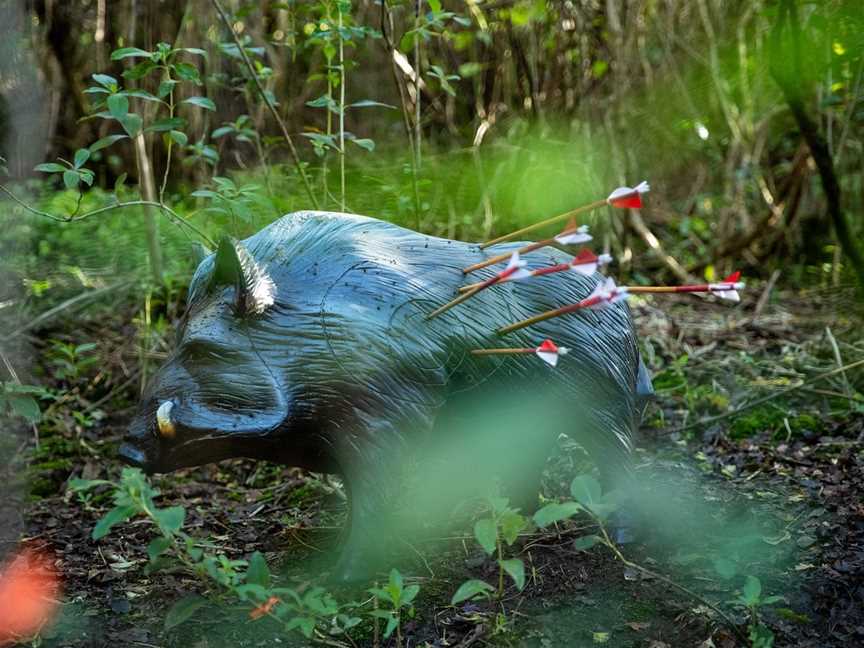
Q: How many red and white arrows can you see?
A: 7